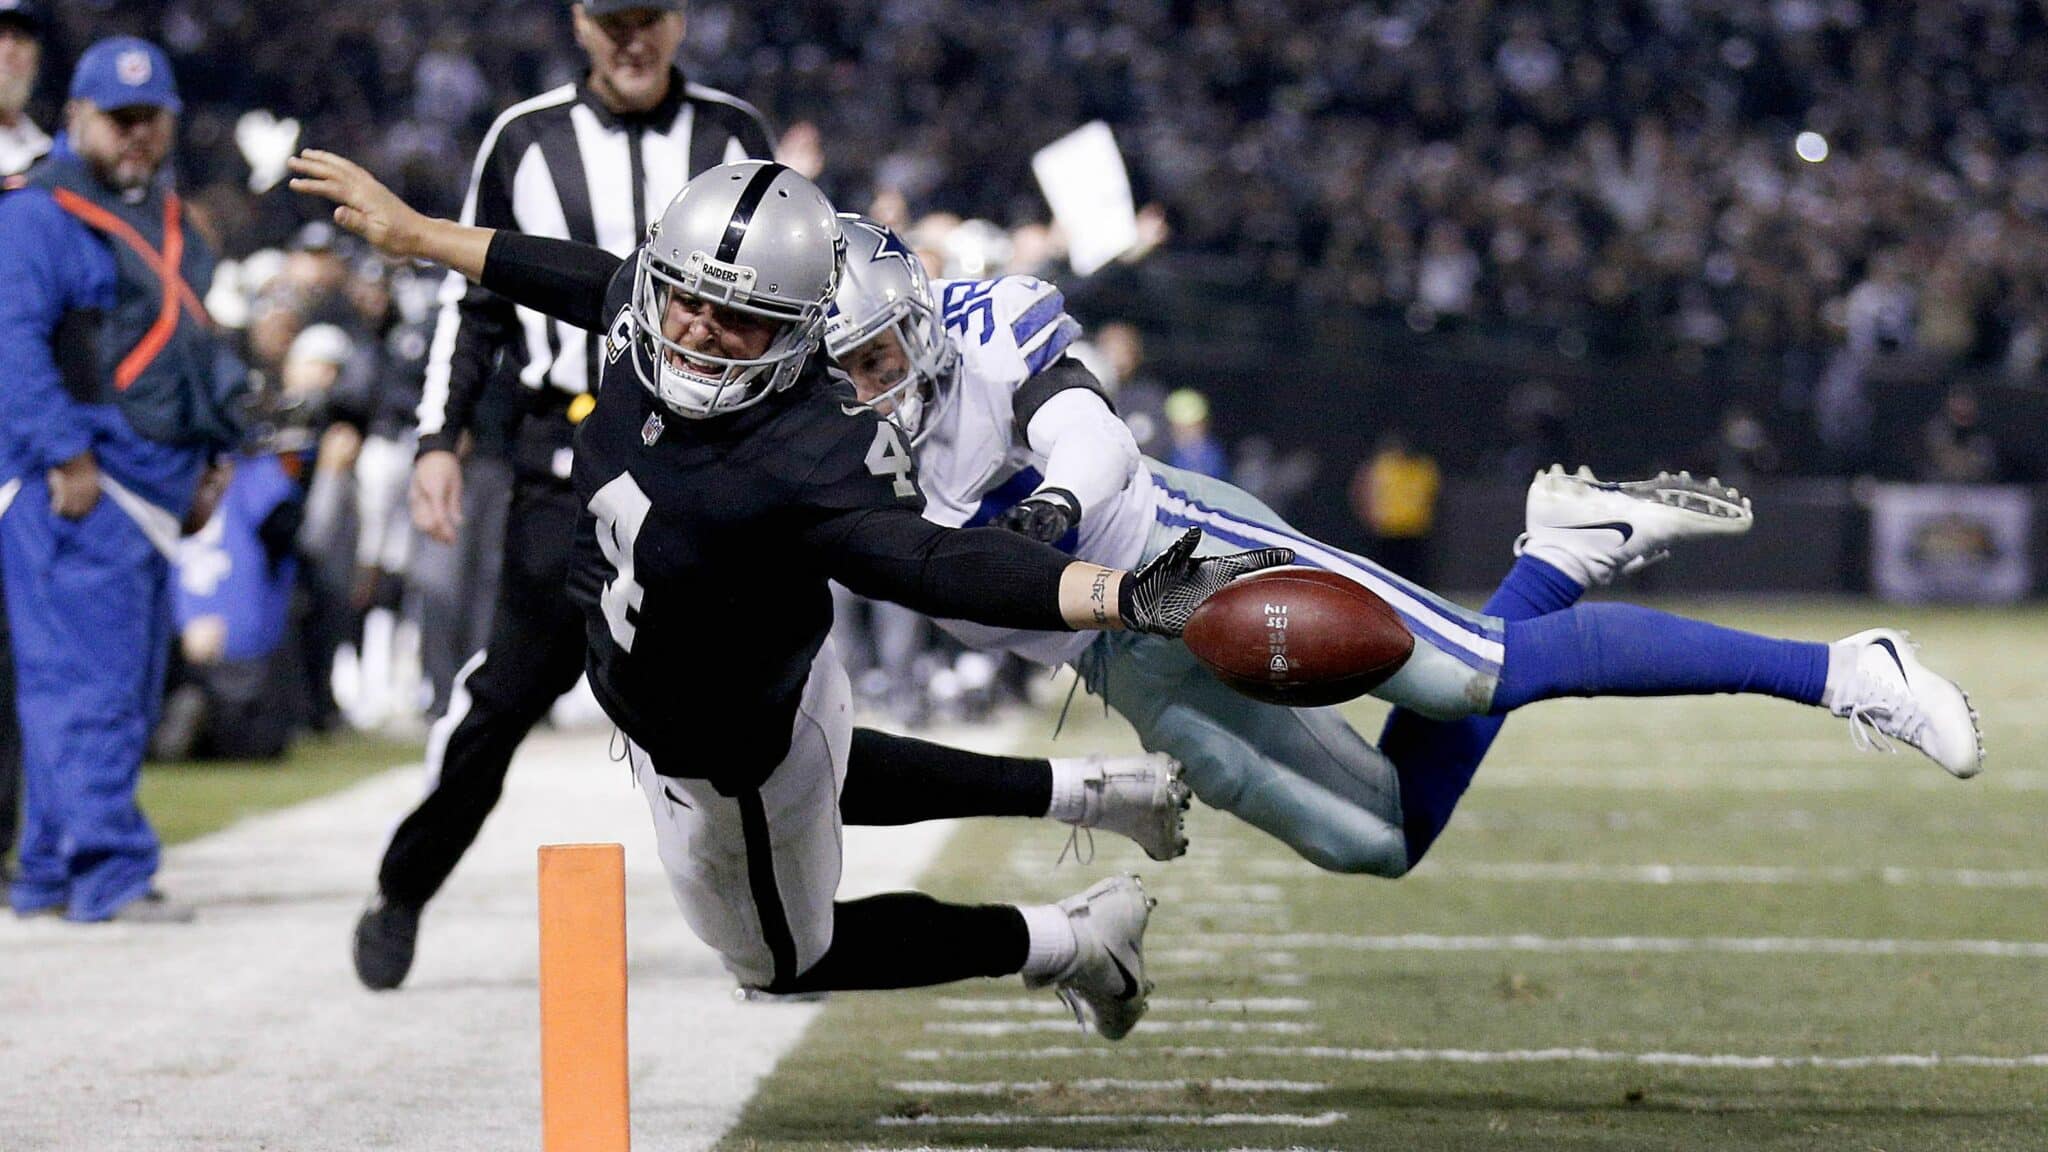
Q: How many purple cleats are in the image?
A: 0